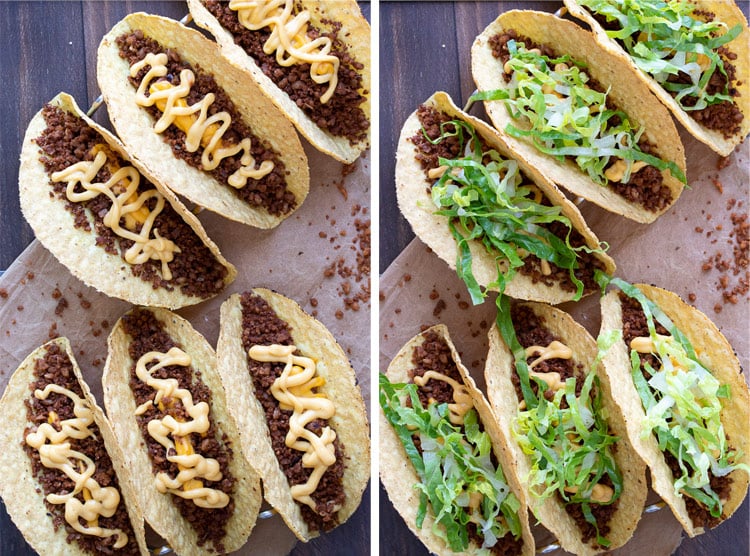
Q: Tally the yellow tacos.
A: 12